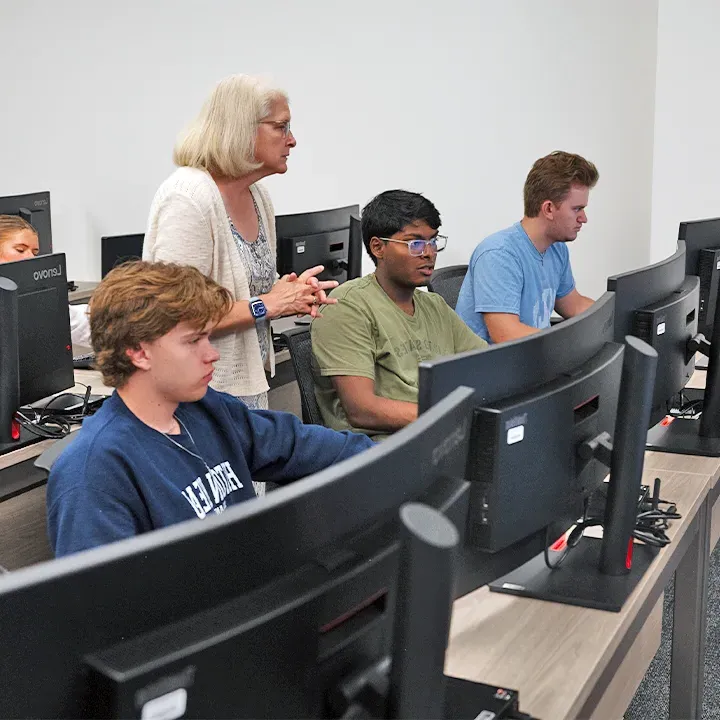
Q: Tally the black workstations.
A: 8